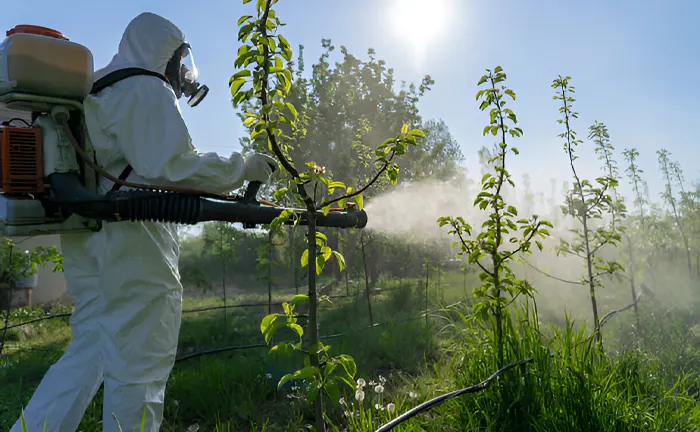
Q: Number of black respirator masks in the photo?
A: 1